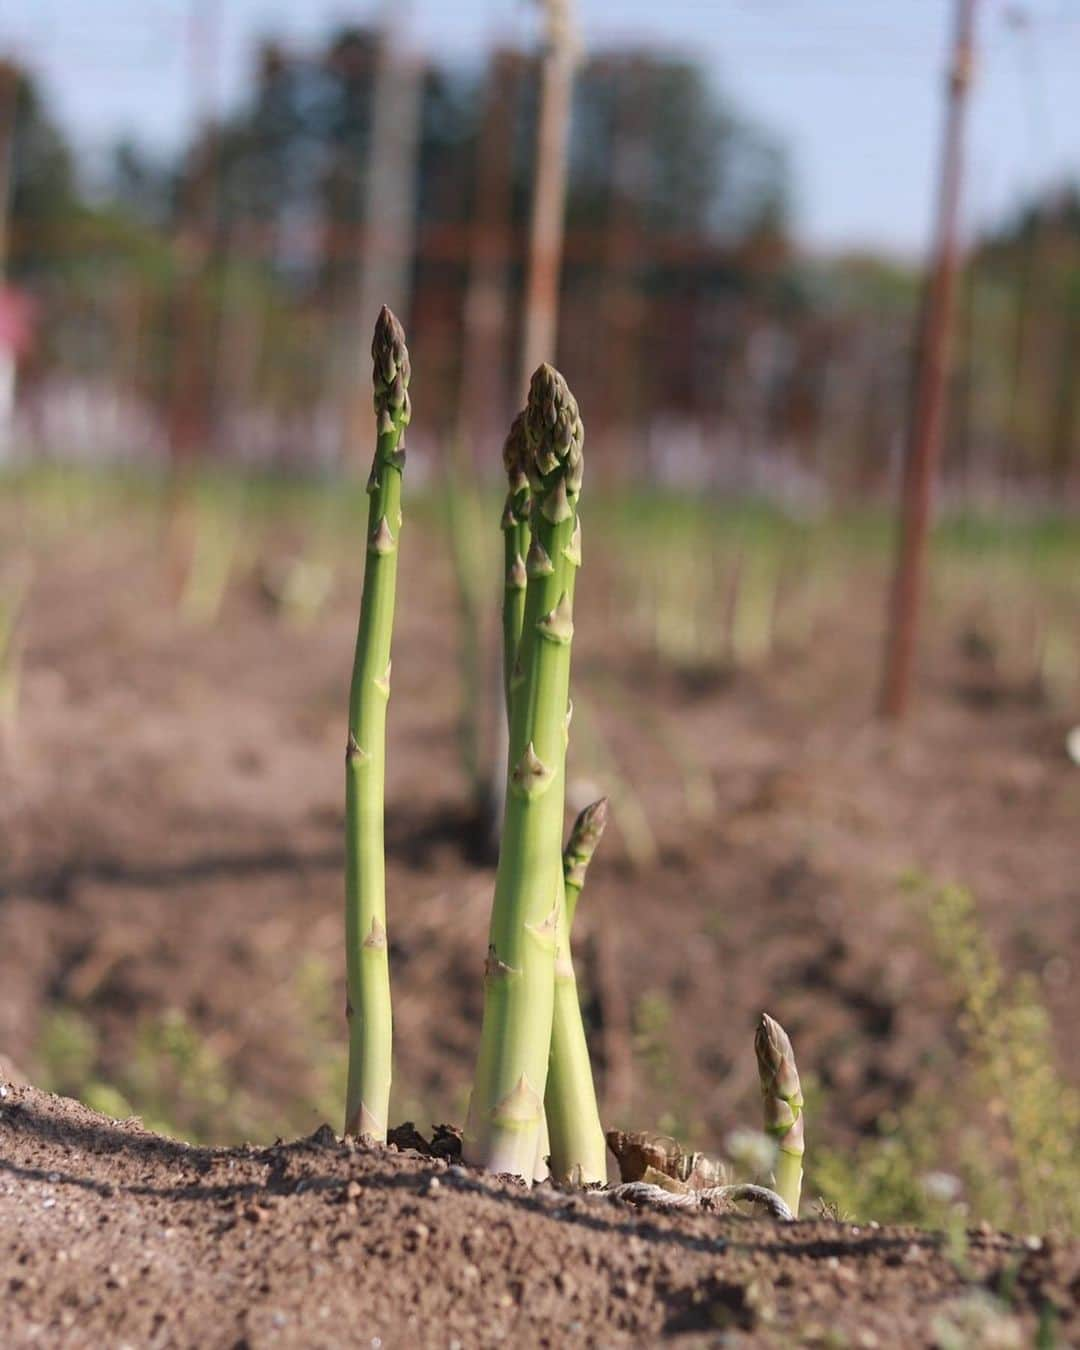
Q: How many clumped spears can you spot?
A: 3